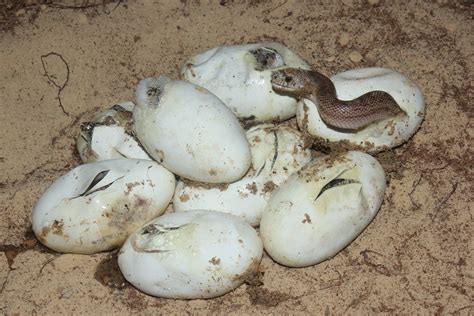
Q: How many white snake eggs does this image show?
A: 8